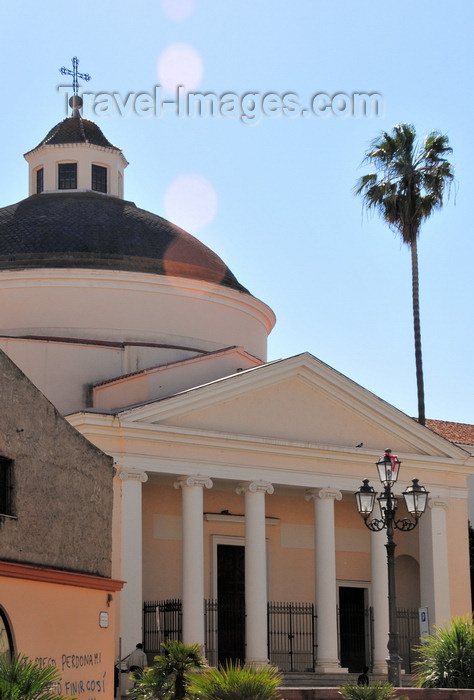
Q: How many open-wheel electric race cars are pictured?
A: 0